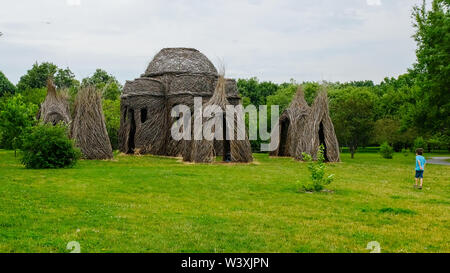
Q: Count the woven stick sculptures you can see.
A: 6